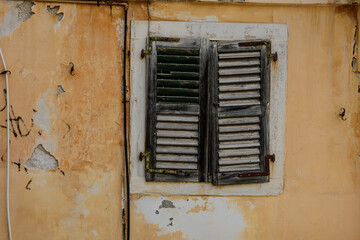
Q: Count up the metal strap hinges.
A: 4